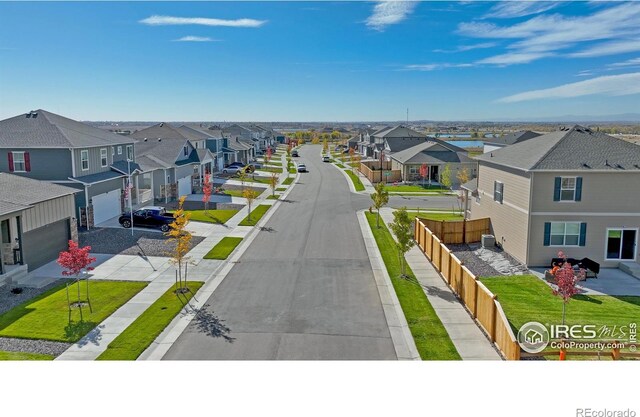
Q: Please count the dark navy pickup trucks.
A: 1